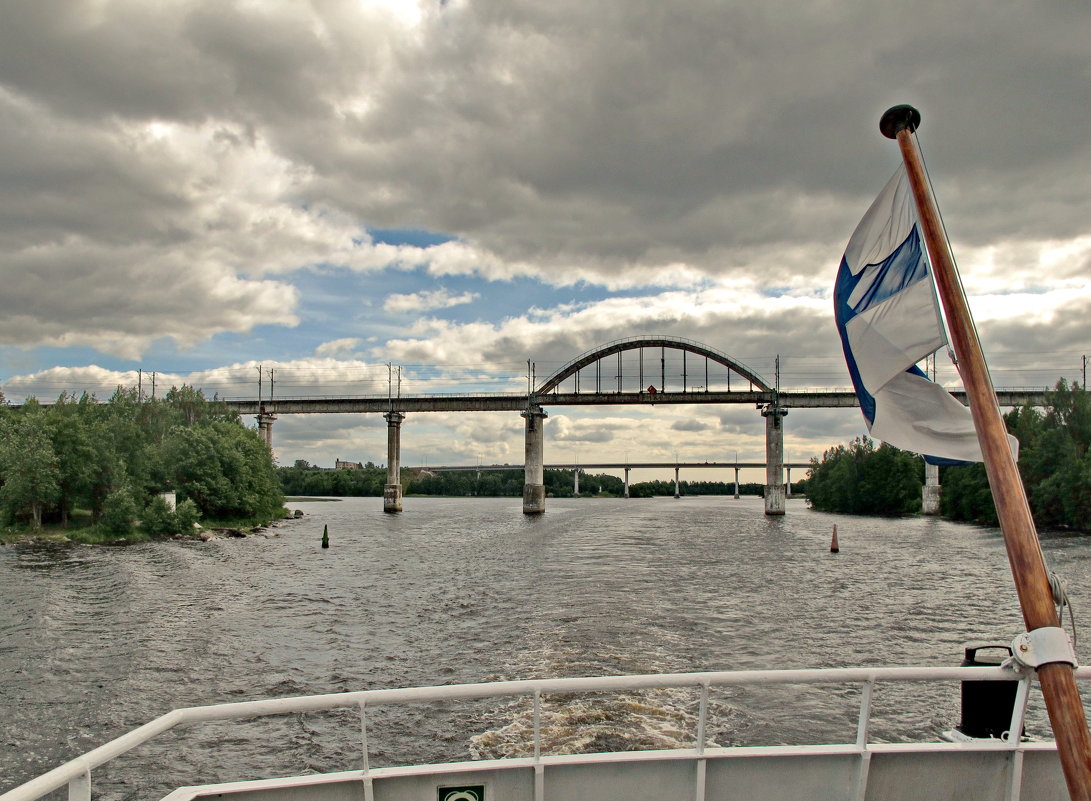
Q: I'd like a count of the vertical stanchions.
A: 6